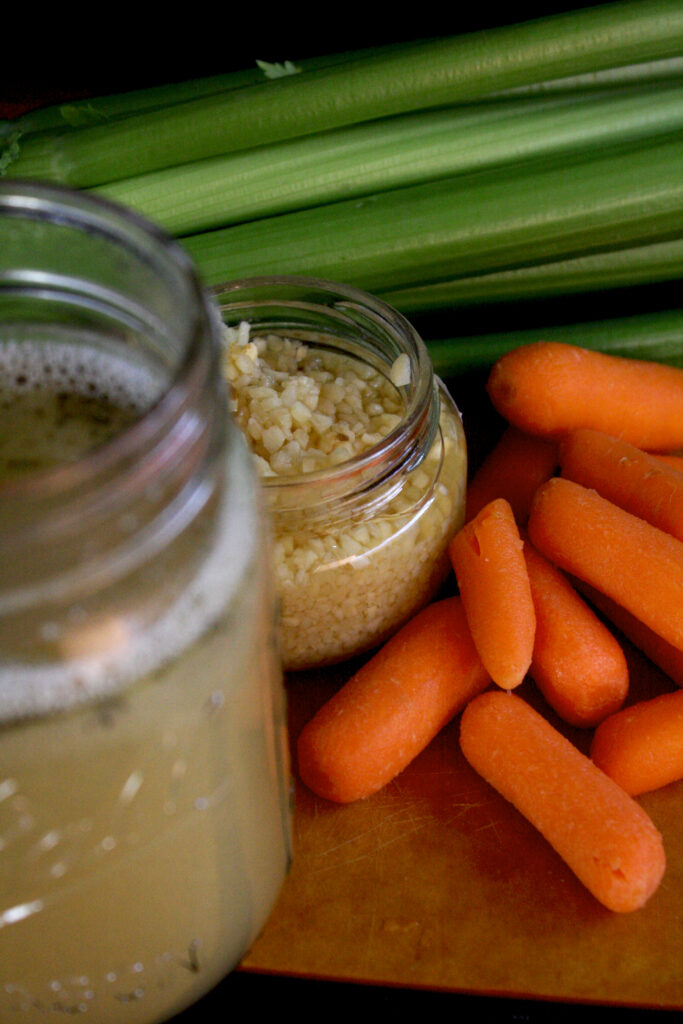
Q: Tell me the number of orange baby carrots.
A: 11